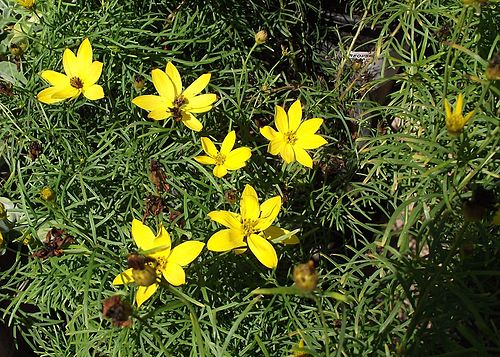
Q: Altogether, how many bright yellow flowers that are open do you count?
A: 6